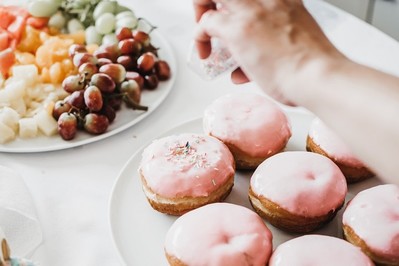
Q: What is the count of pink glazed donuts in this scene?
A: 7